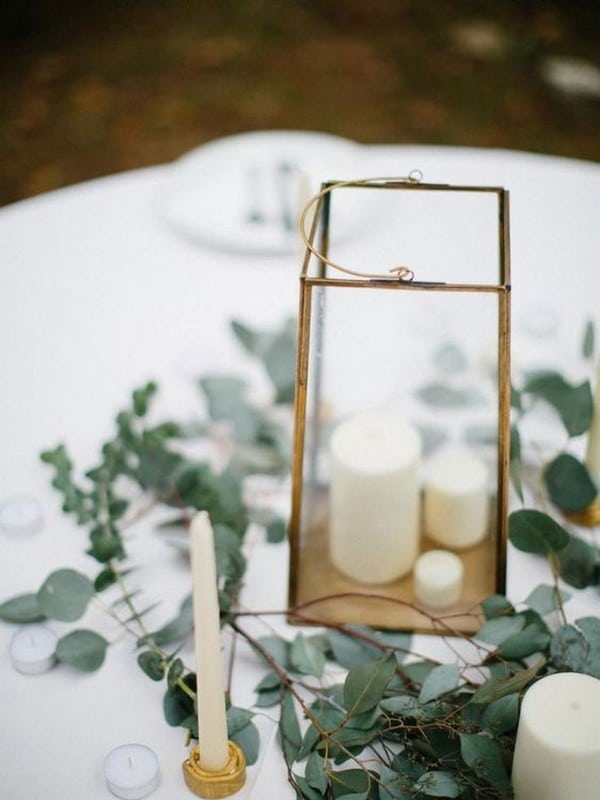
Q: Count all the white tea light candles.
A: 3